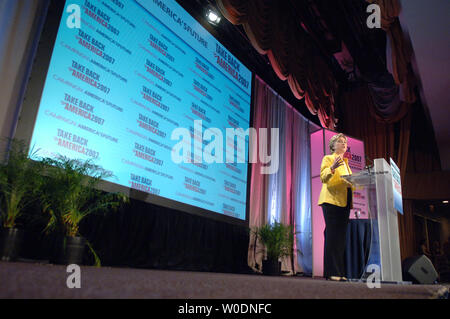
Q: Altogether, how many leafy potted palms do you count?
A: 3